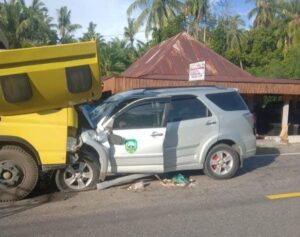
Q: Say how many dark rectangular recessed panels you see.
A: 2